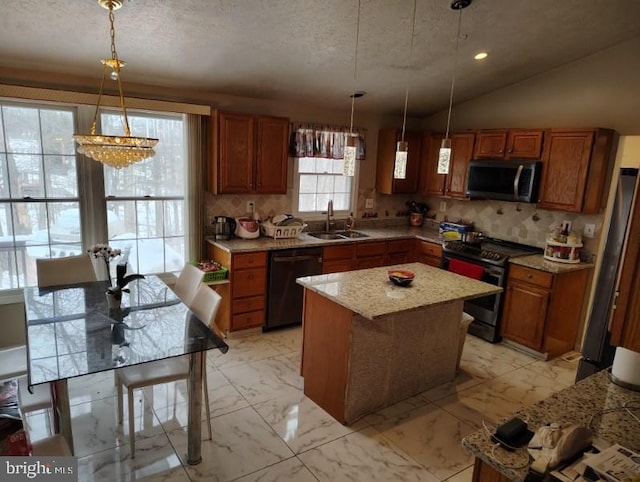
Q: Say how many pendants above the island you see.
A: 3